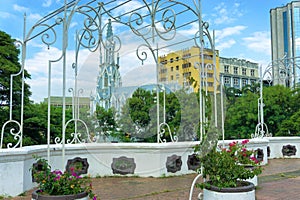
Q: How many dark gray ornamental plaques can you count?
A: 8